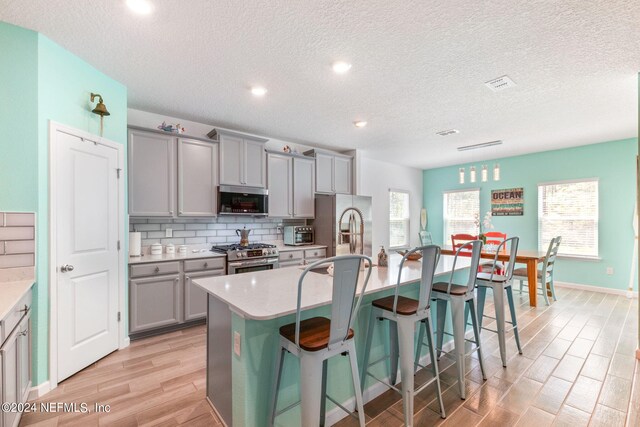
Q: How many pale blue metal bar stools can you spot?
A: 4